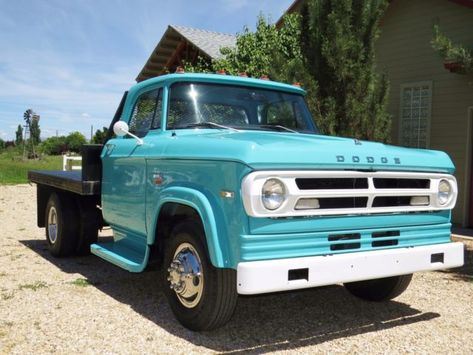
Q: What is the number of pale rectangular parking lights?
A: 2